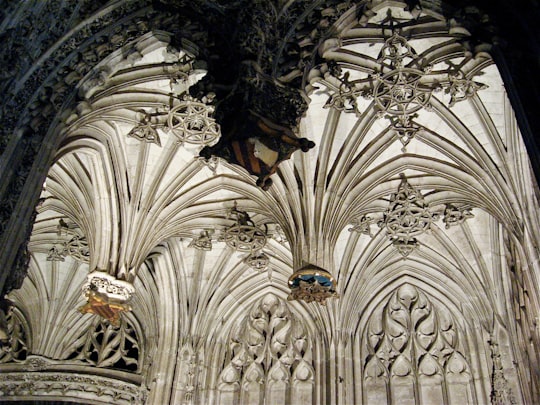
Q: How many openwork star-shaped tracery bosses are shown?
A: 5